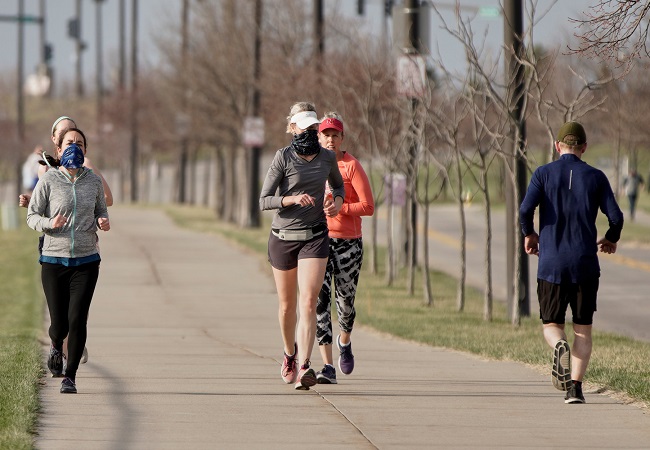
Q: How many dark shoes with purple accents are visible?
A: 2